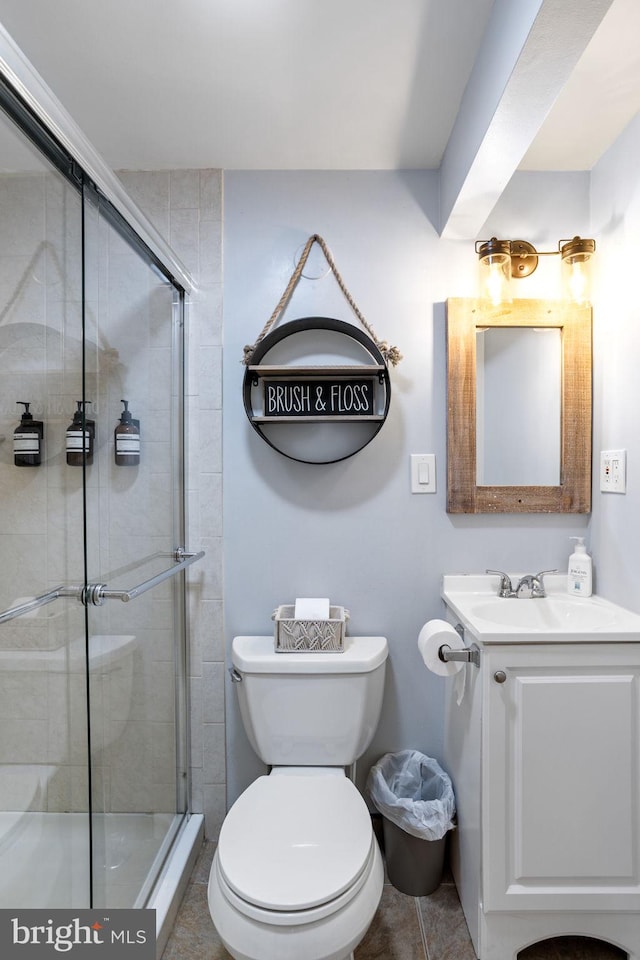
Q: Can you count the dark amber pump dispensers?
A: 3